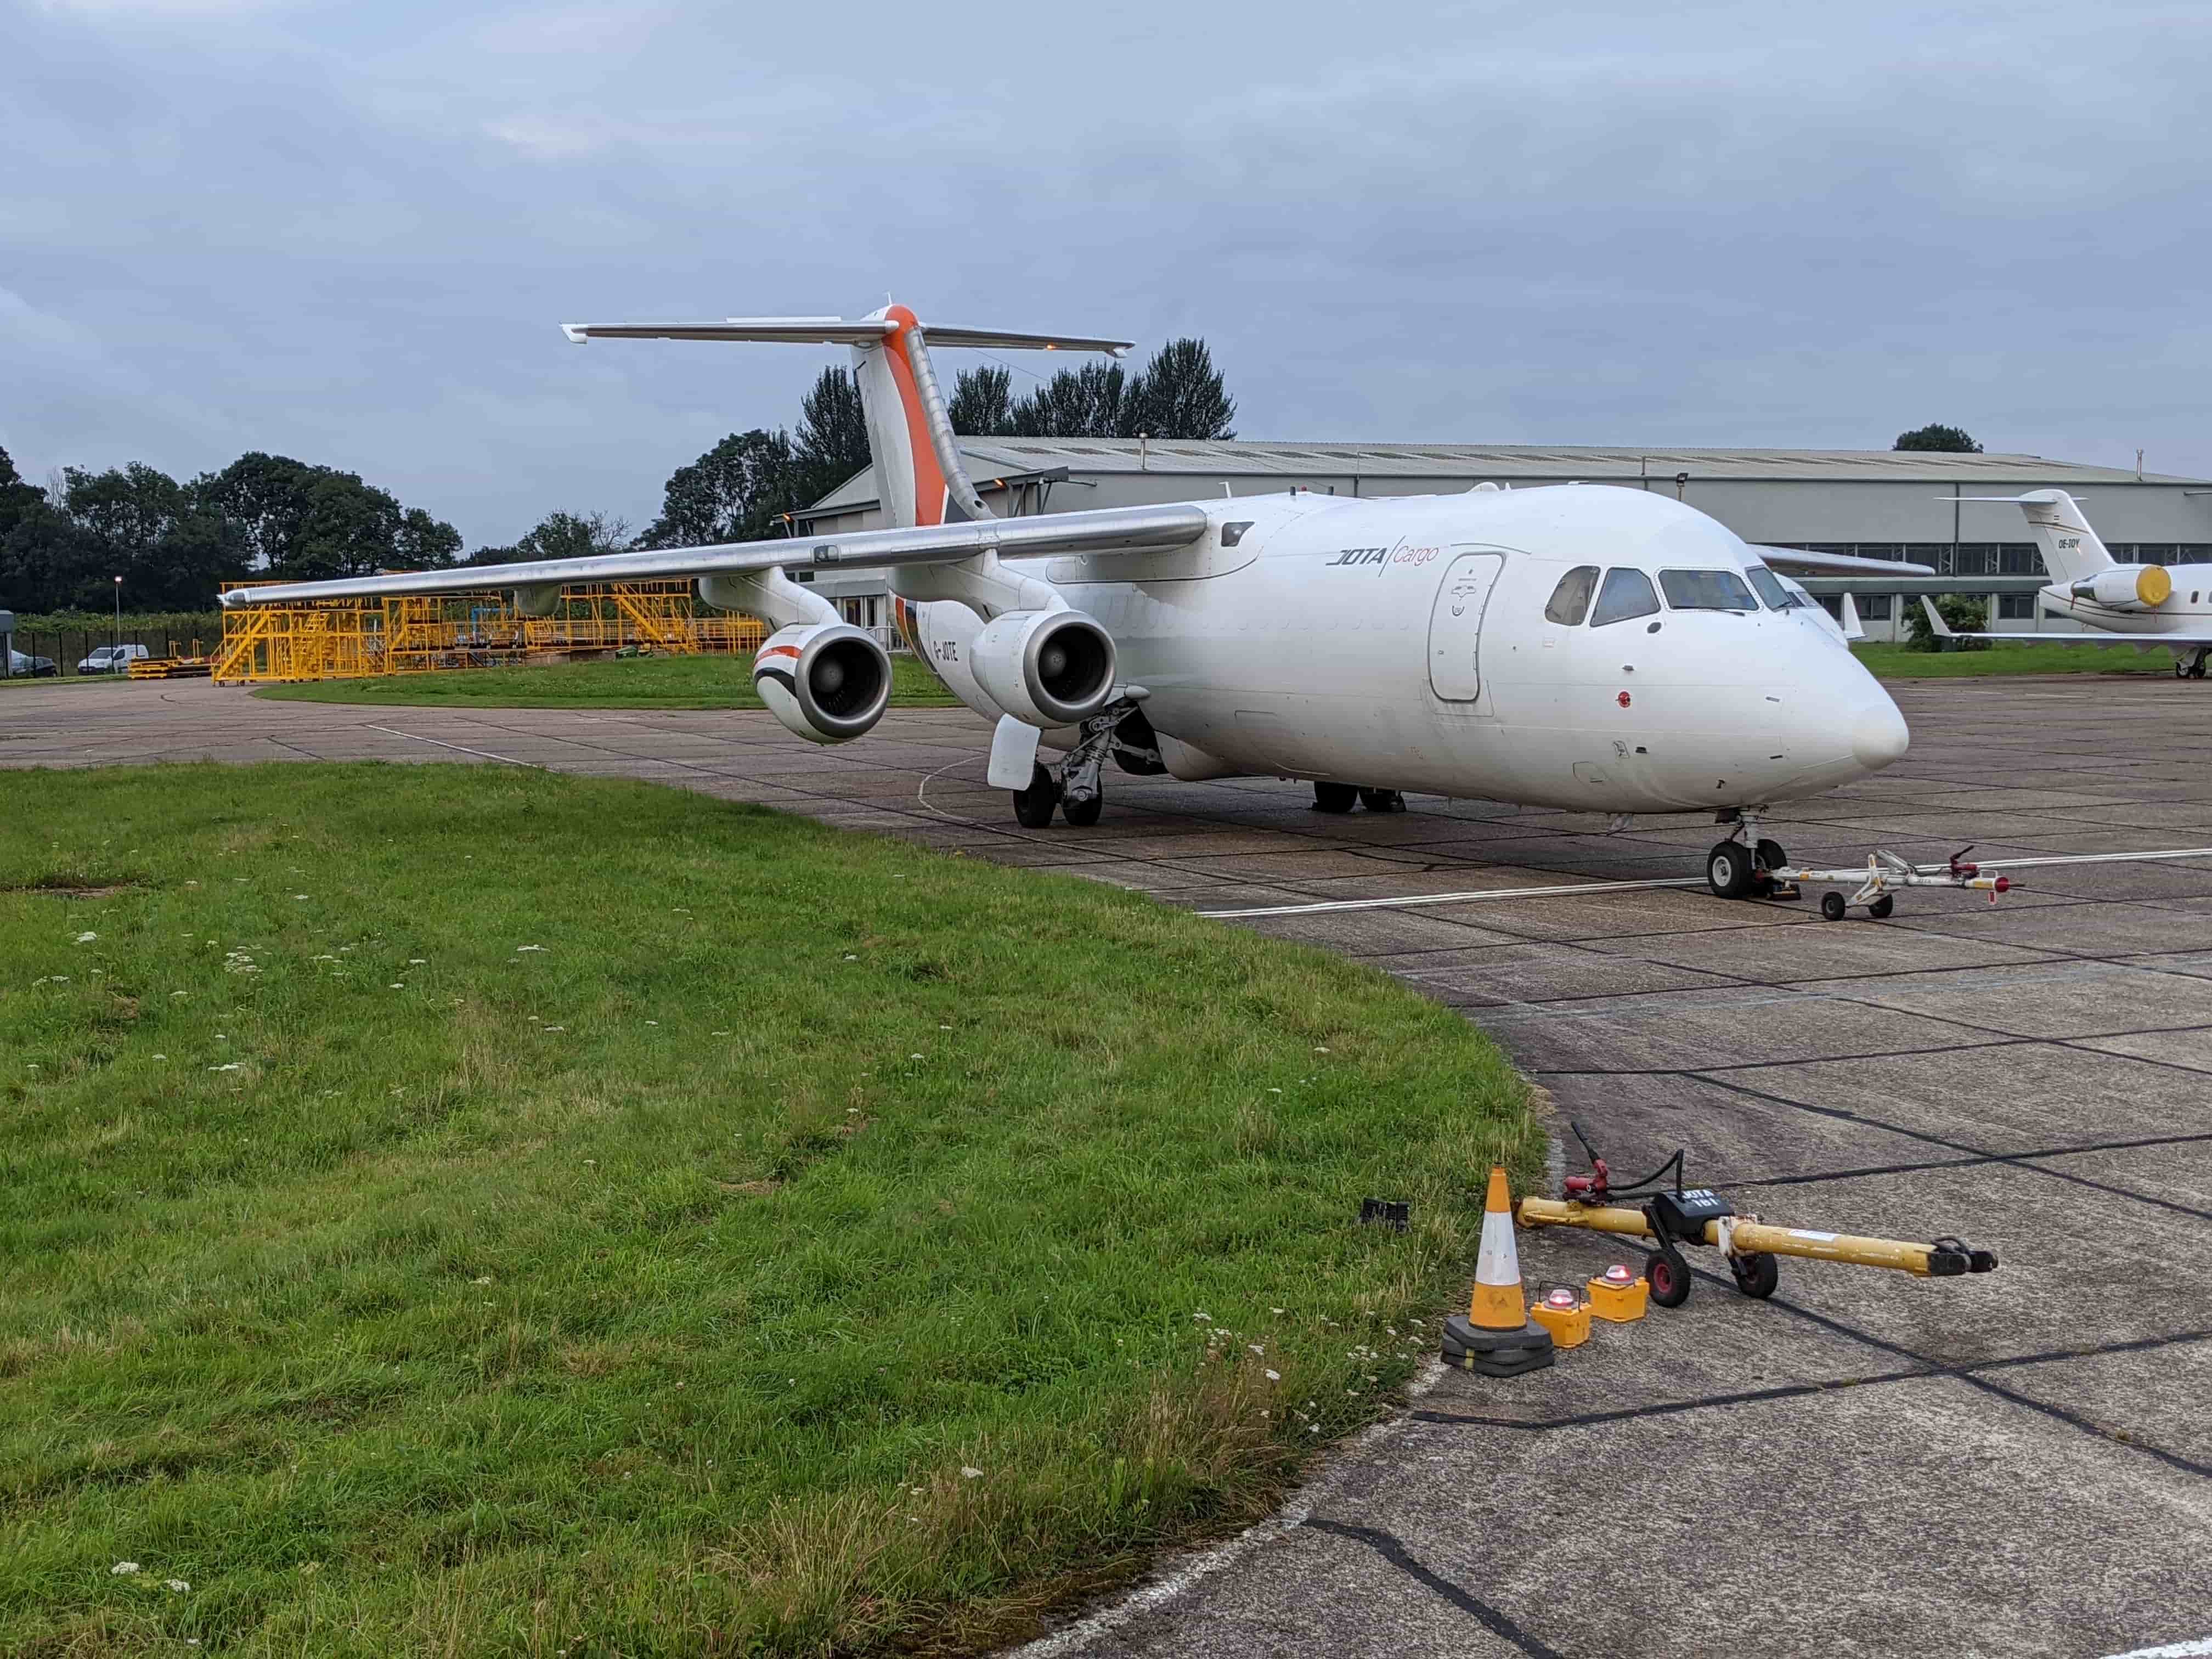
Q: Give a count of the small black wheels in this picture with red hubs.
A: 2